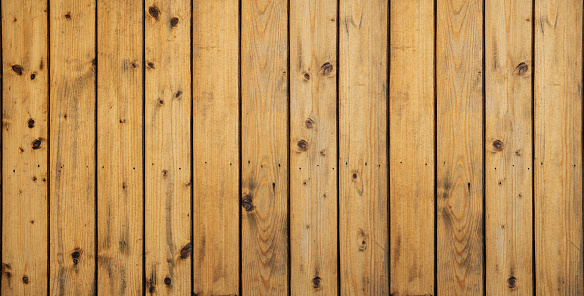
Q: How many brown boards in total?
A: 12